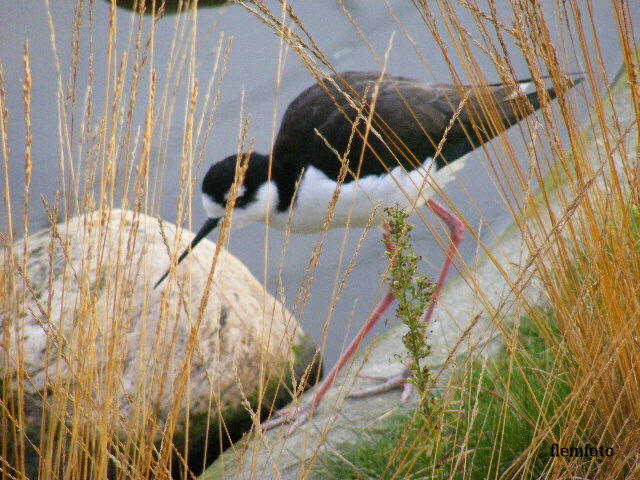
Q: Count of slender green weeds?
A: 1